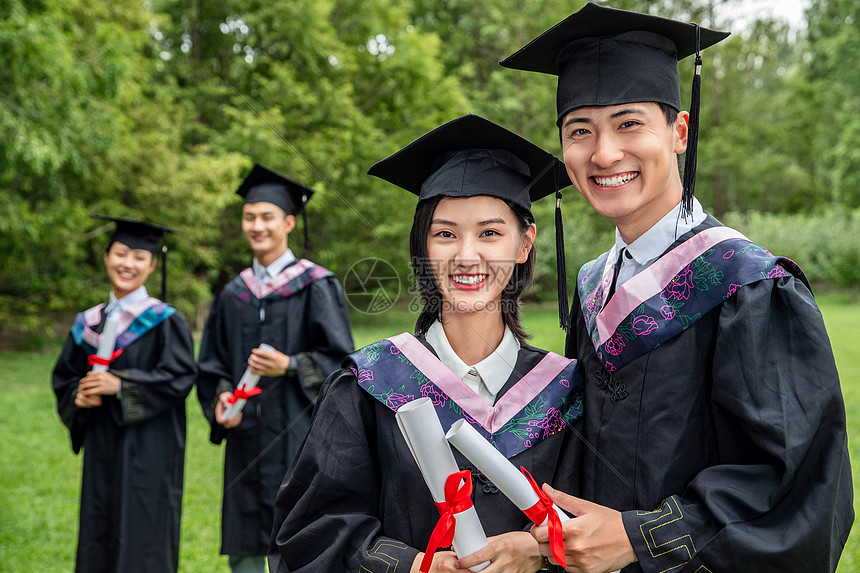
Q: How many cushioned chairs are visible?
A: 0